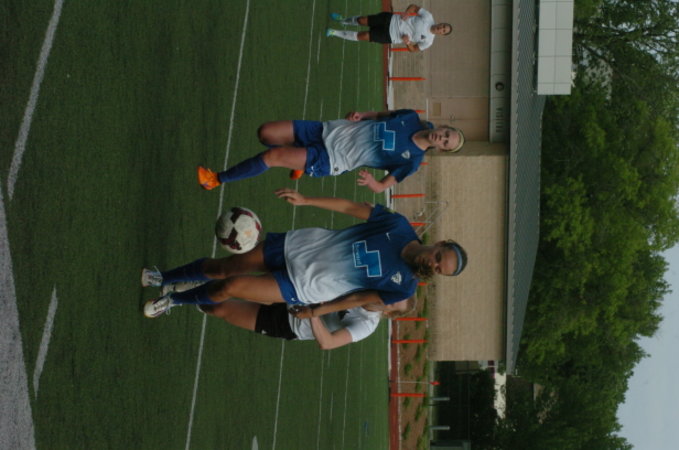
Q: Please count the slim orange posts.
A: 11